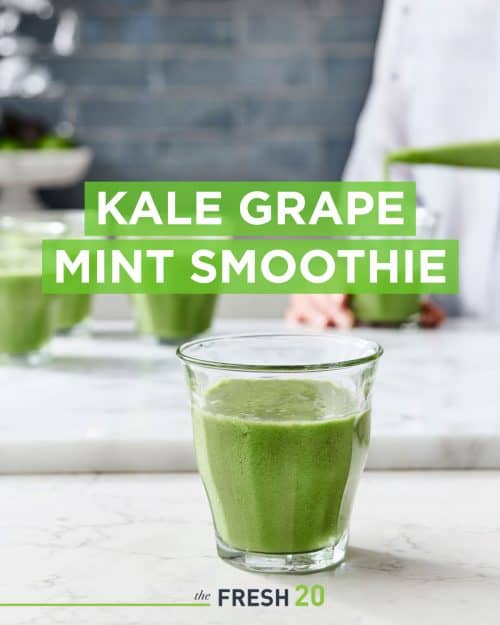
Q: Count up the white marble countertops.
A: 2